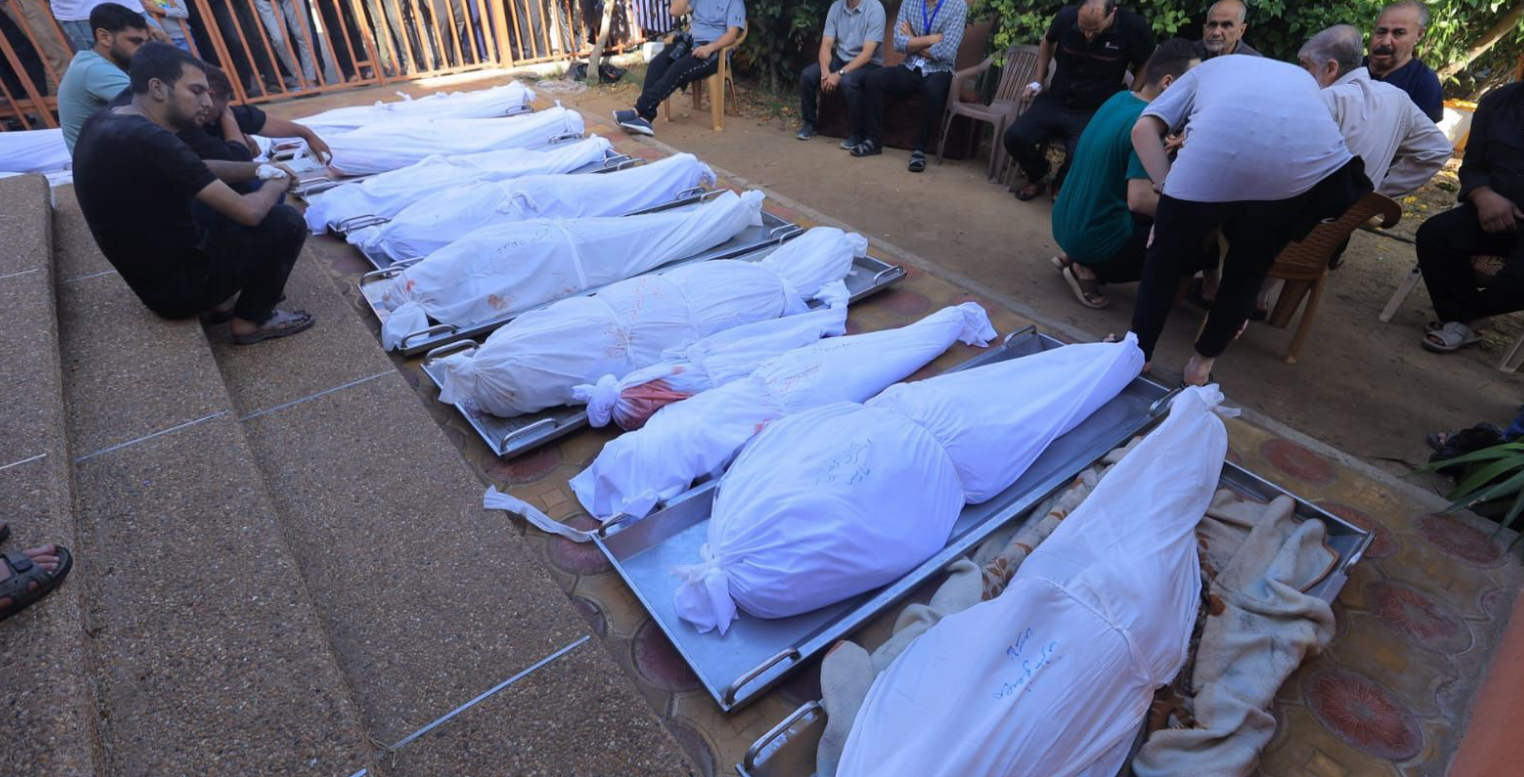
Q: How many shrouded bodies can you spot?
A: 11